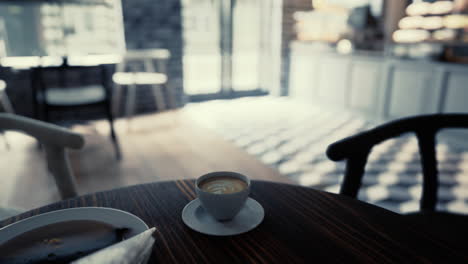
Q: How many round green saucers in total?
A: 0